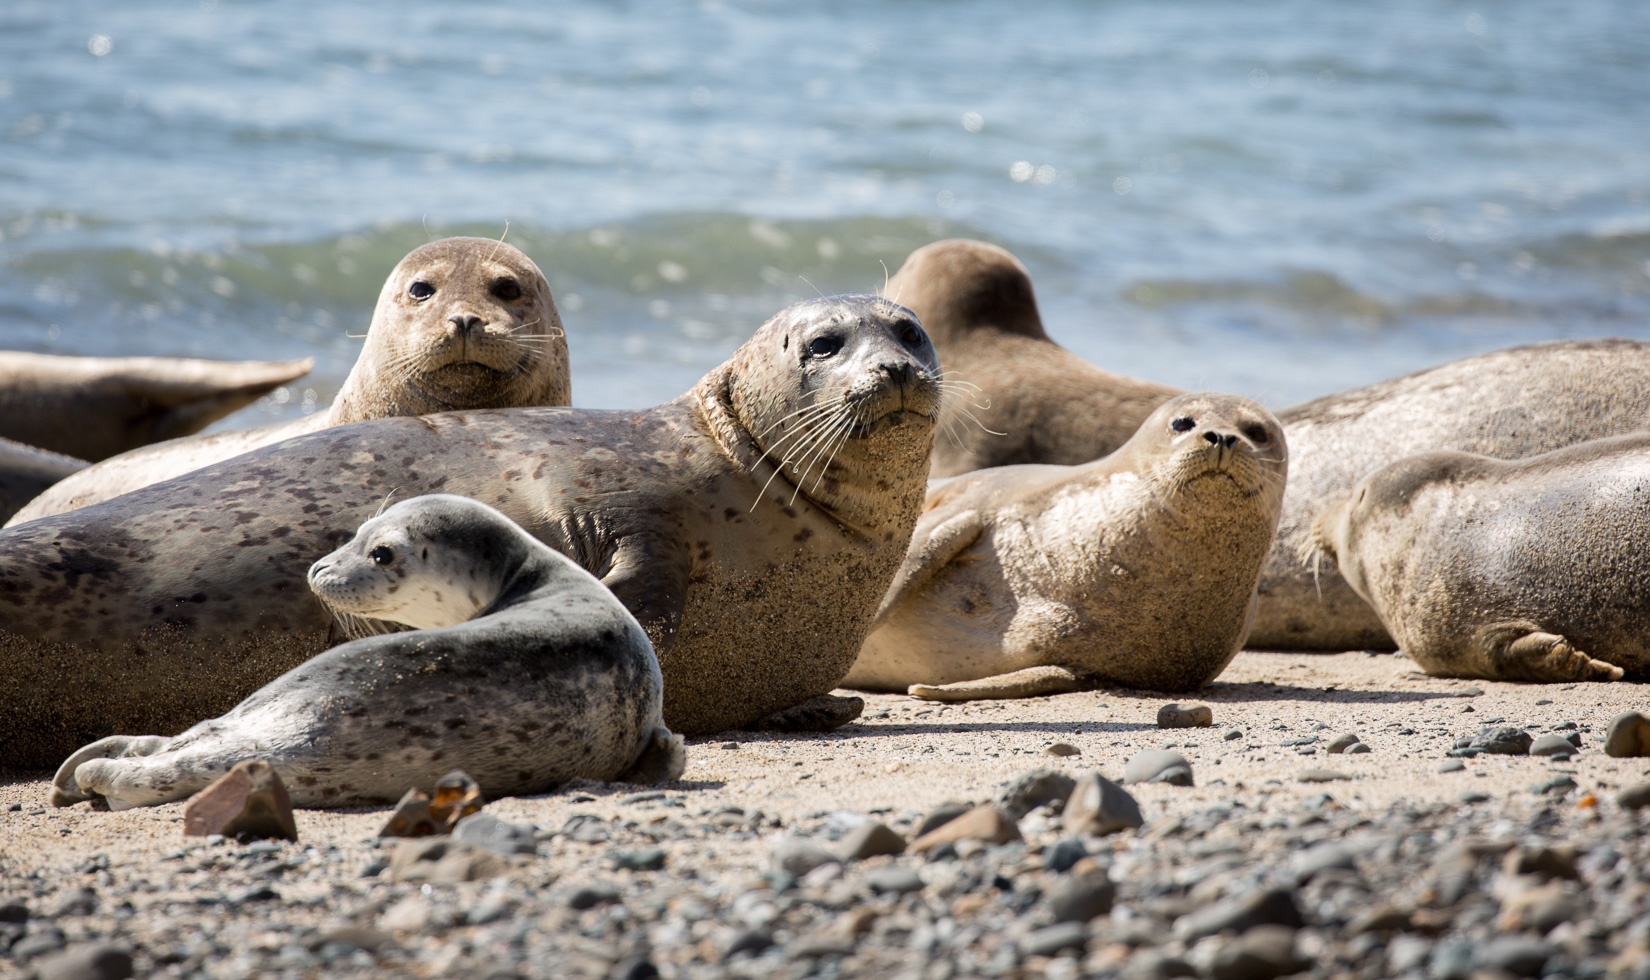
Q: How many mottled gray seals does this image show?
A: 2